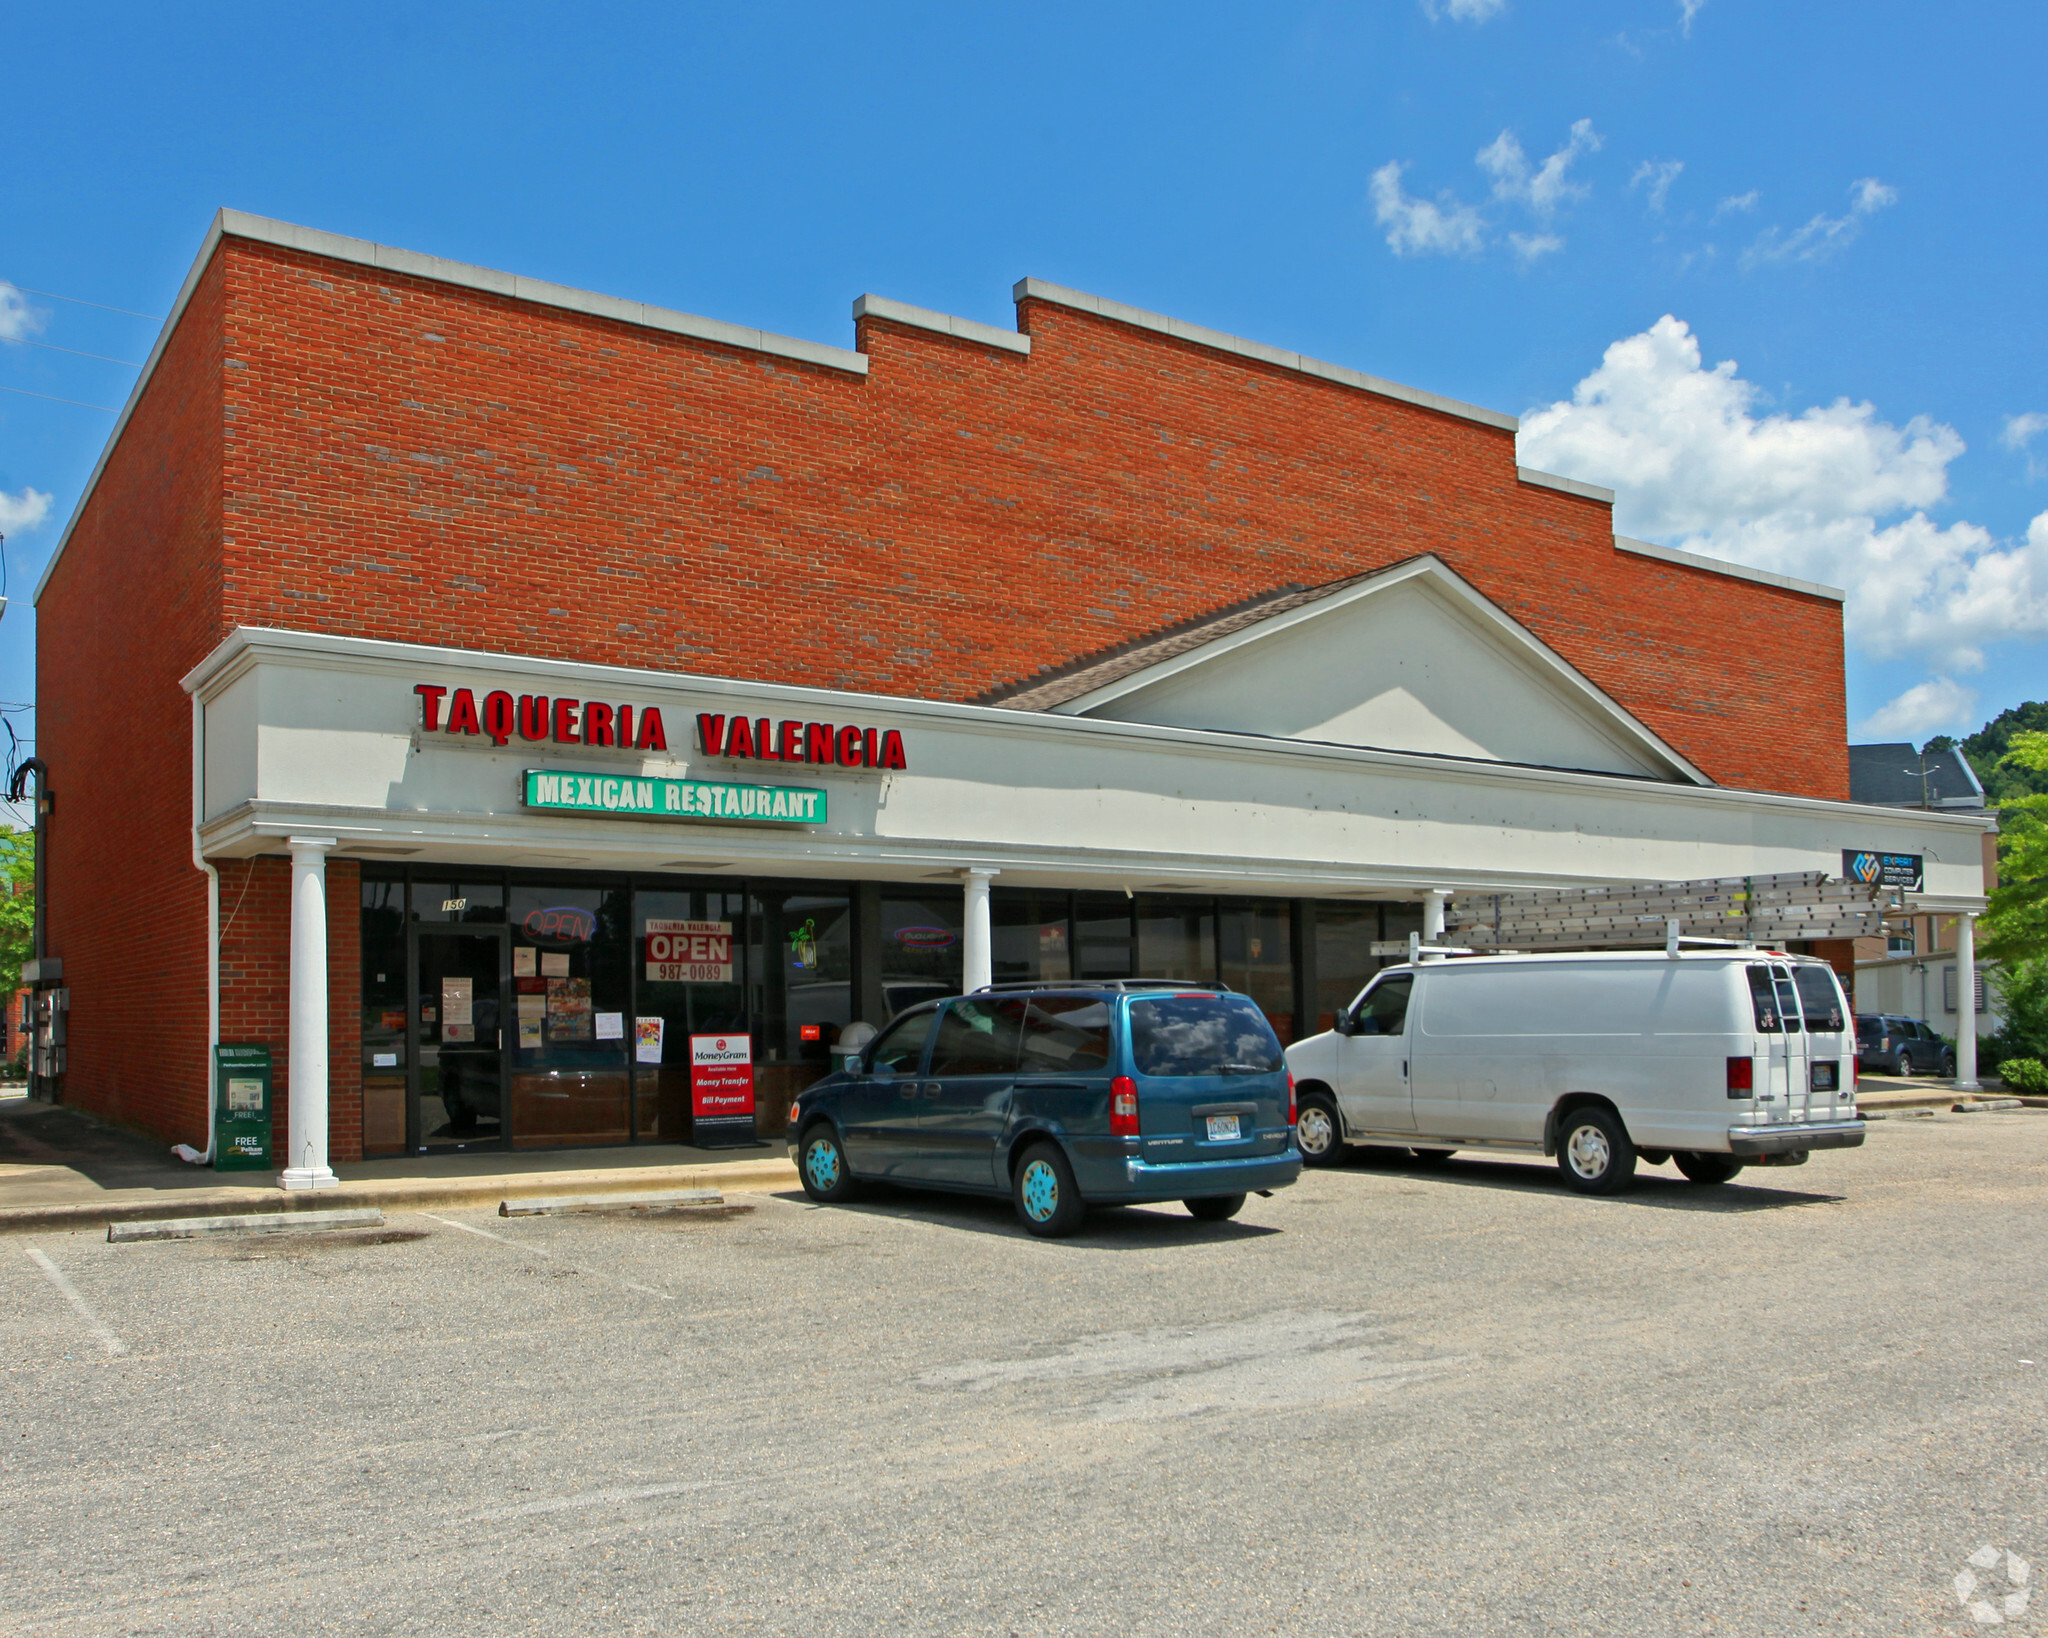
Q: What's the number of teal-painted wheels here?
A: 2